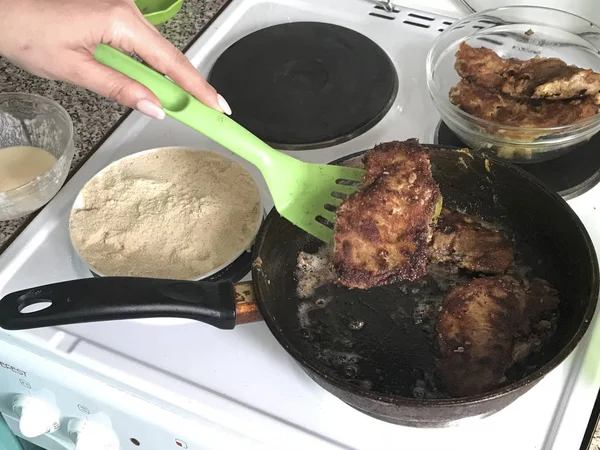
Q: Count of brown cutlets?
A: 5